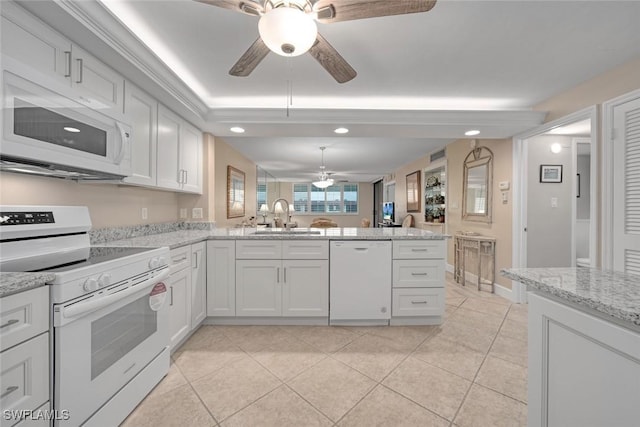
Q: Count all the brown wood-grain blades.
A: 4